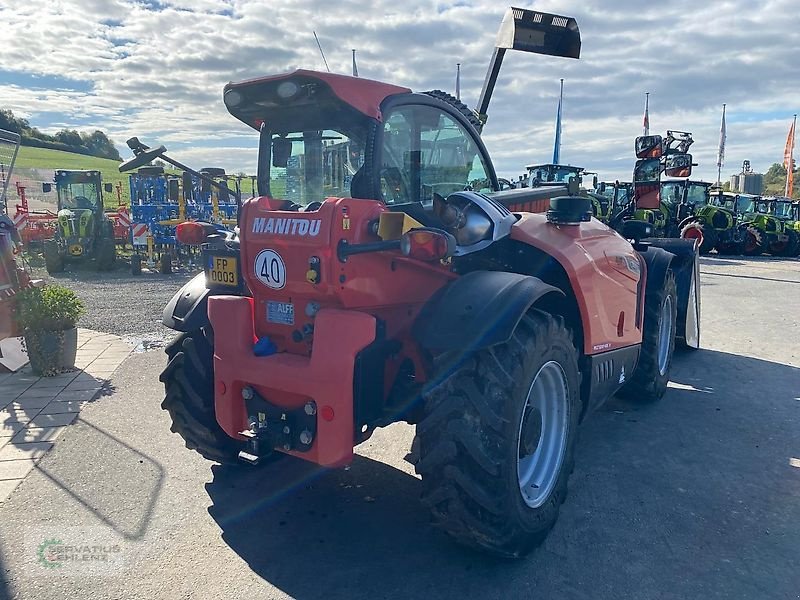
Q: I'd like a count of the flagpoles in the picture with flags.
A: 6